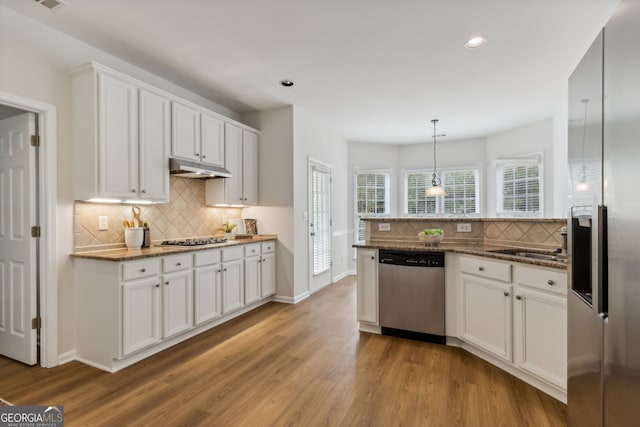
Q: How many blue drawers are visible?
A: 0